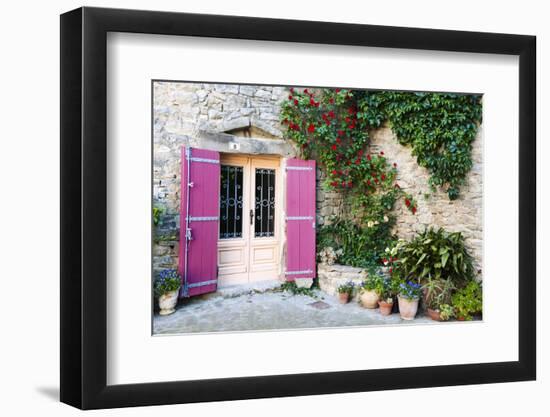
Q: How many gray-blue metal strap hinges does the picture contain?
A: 6